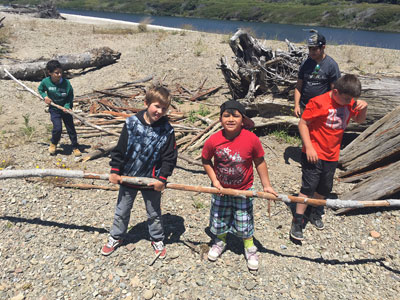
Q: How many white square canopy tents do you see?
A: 0